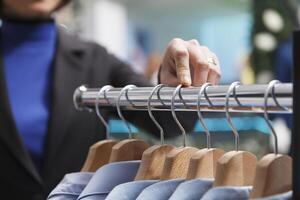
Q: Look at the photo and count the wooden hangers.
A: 7